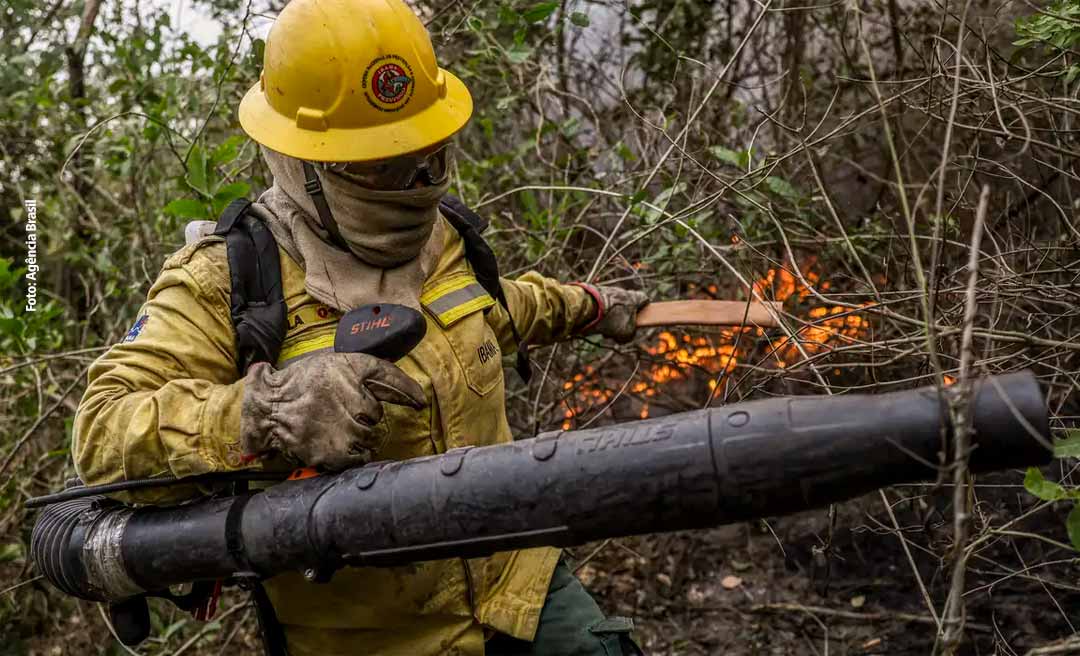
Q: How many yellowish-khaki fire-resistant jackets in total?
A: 1